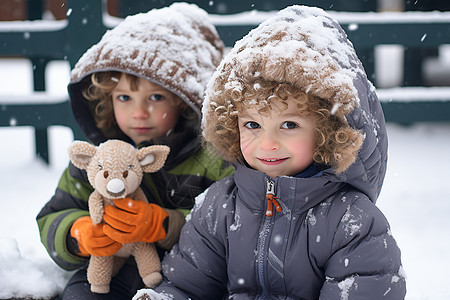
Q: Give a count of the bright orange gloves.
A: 2